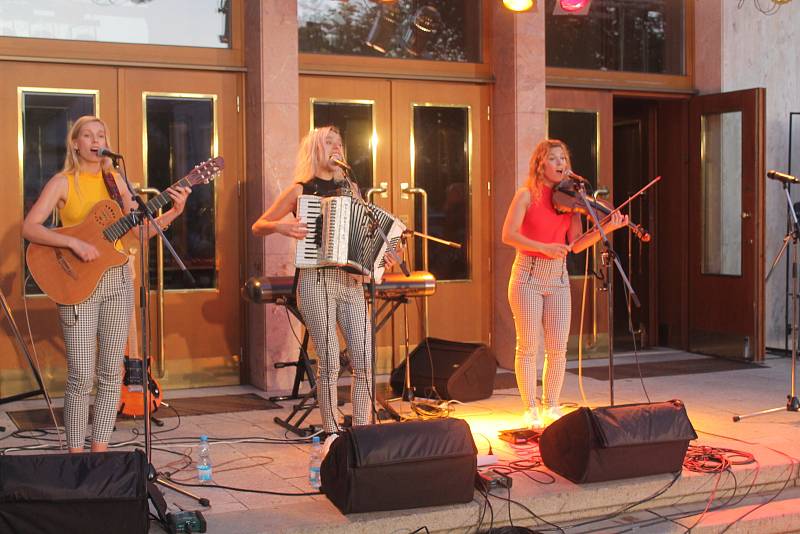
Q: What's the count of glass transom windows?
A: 3